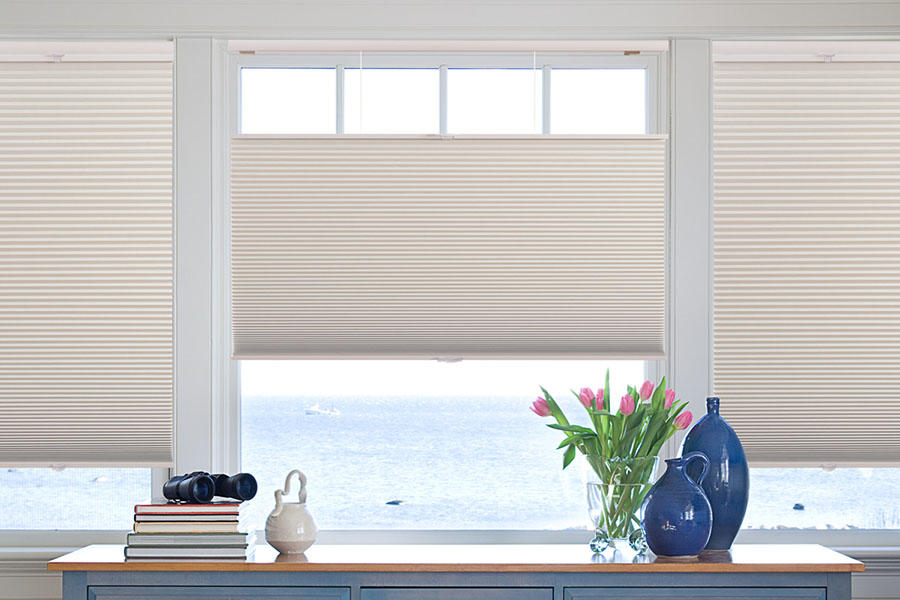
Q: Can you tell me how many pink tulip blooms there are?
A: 7